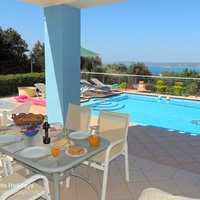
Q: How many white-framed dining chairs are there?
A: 4